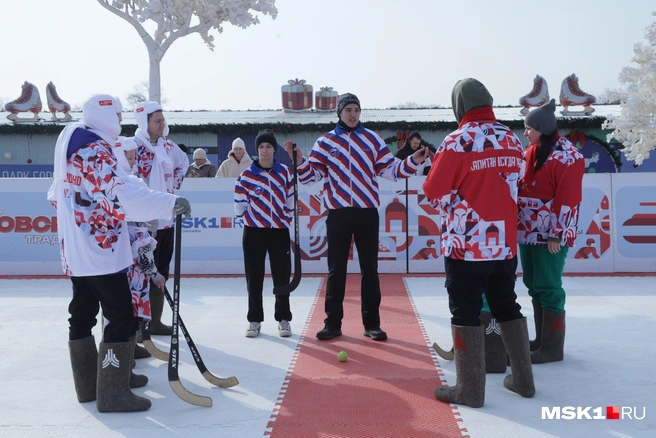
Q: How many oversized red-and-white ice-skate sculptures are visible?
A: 4